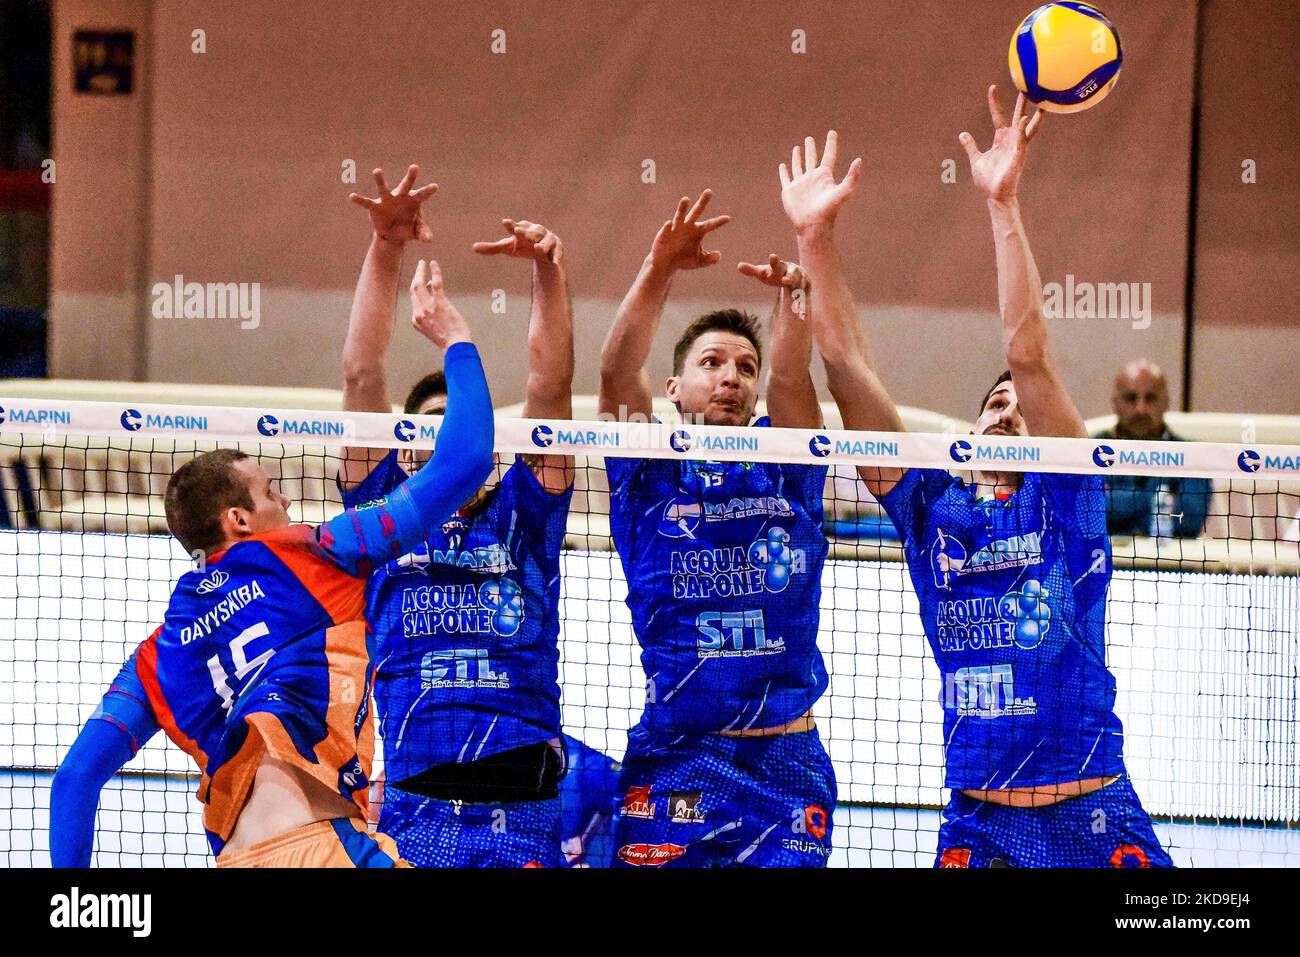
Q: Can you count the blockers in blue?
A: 3